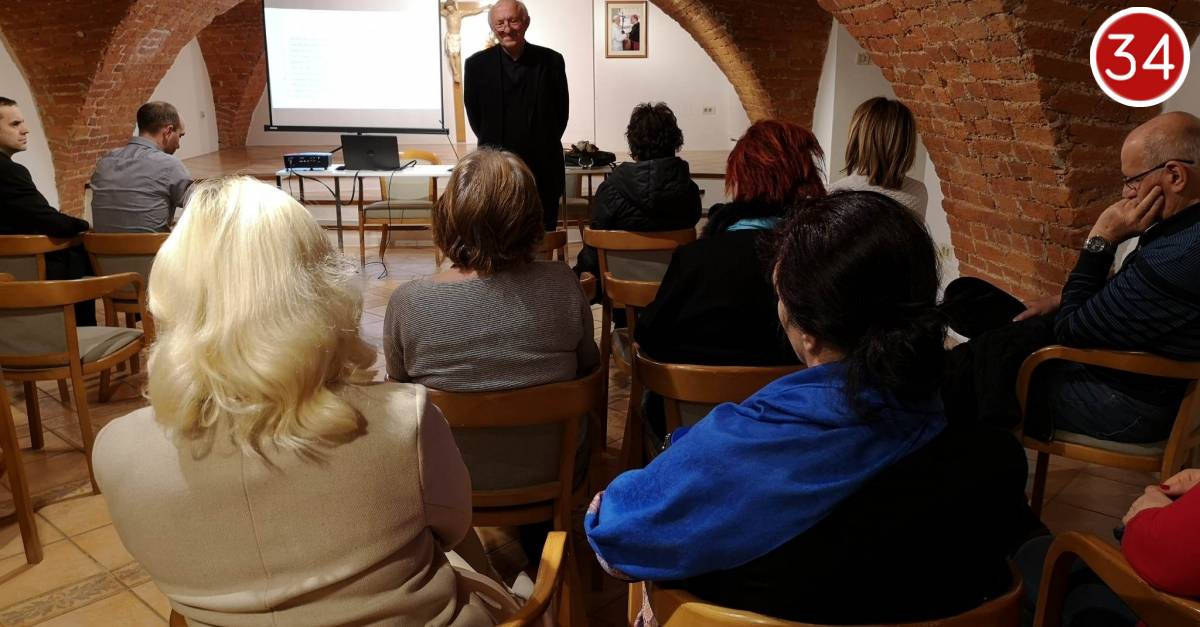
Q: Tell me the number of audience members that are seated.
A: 10